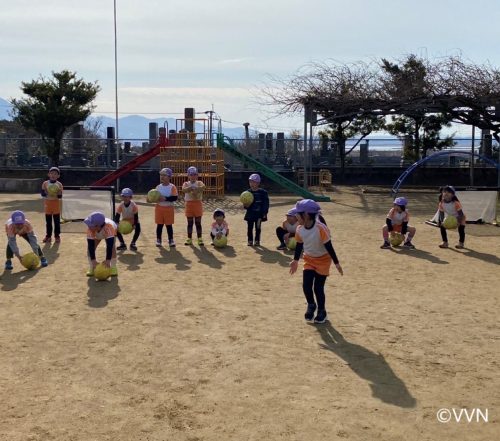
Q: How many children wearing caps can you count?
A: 12